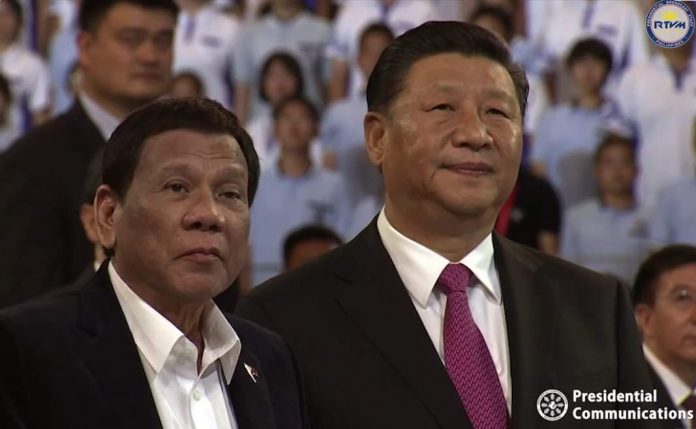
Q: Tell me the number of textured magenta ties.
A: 1